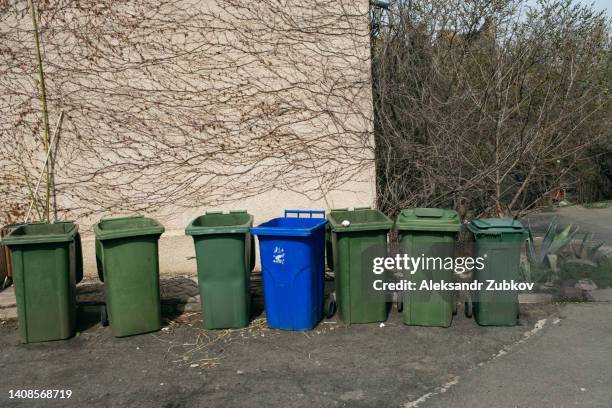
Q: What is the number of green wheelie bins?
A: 6